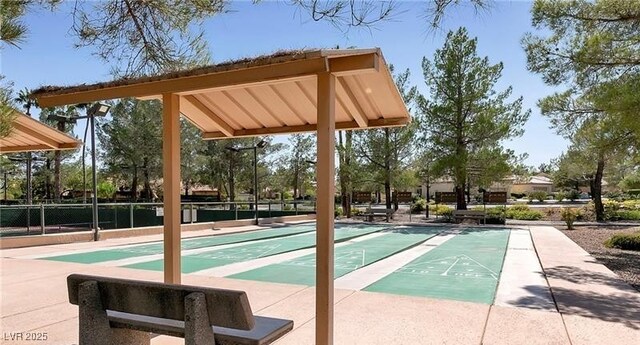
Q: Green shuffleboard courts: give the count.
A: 4